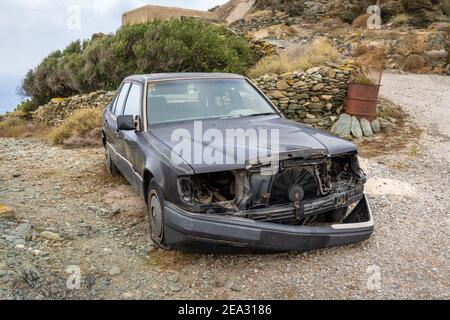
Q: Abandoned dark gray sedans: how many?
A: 1